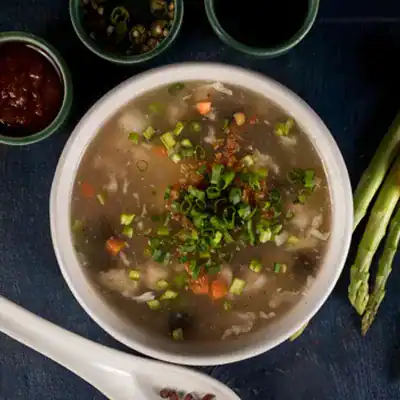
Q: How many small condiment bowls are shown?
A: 3